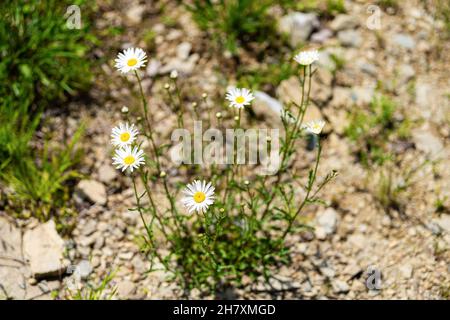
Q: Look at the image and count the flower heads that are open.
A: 7